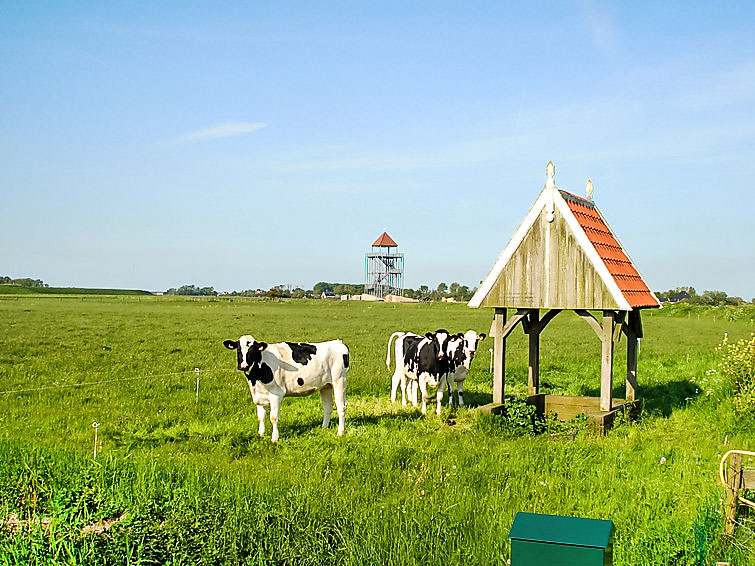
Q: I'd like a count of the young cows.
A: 3